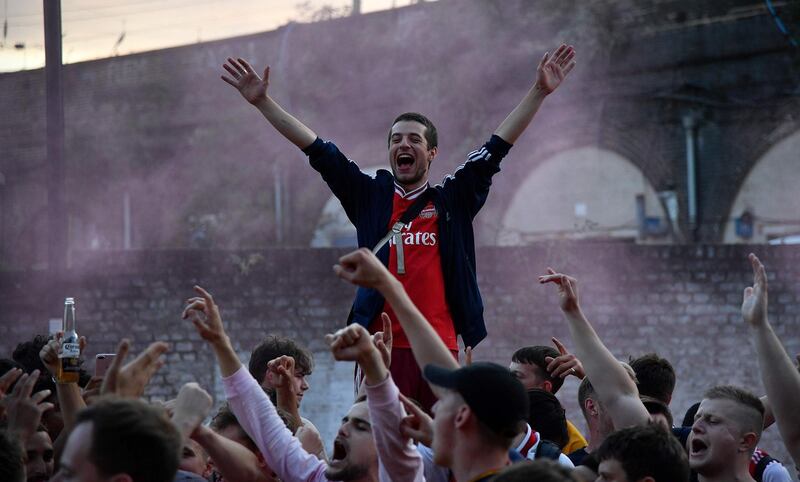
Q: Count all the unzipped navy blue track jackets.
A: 1